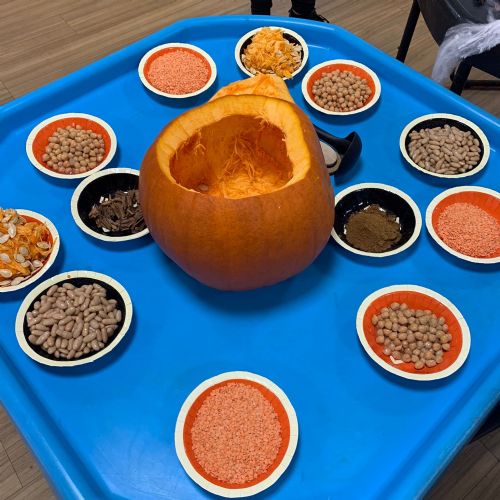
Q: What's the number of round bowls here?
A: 12